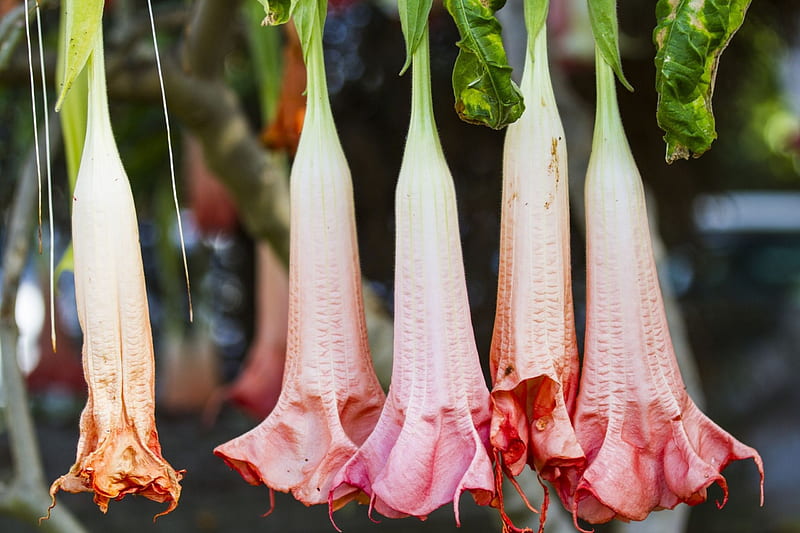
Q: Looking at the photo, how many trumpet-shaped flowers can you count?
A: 5